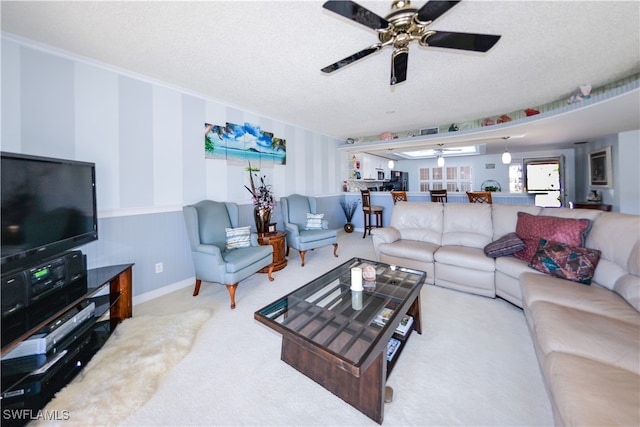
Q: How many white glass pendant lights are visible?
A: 3